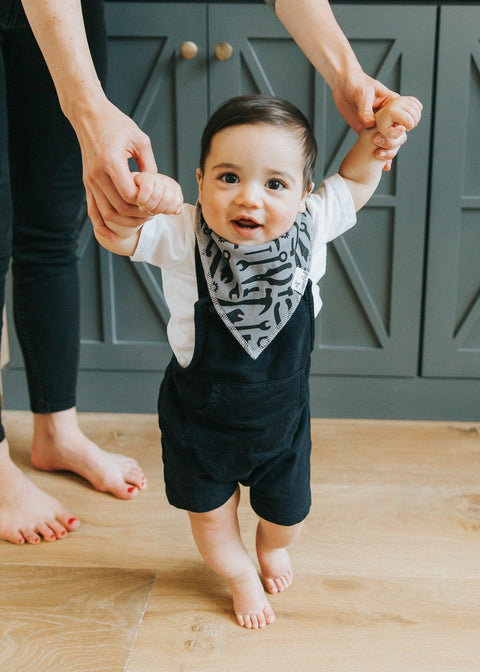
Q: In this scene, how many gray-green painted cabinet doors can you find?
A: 3